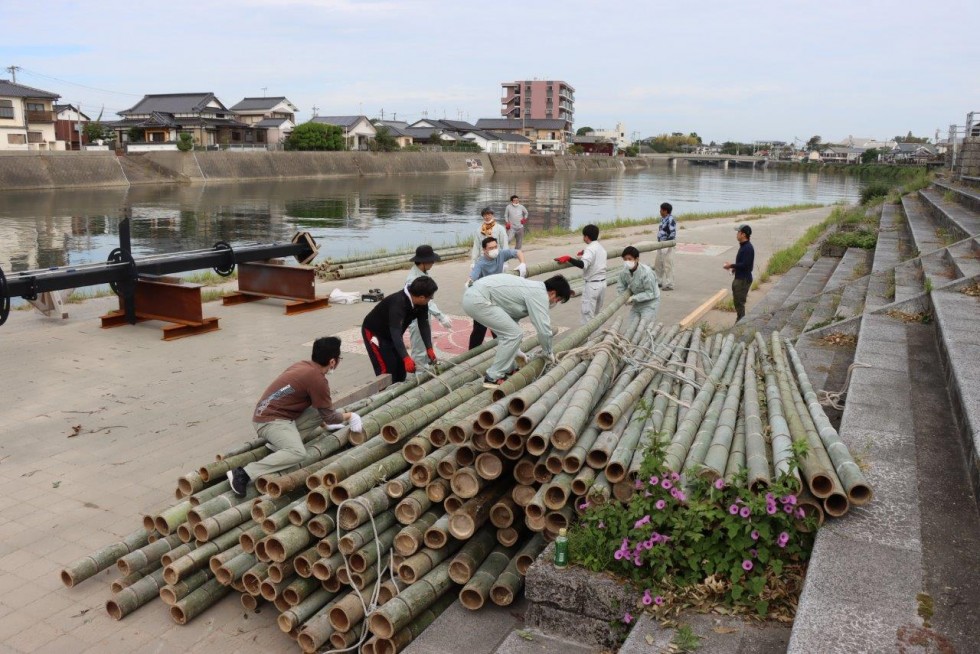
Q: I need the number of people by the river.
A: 11